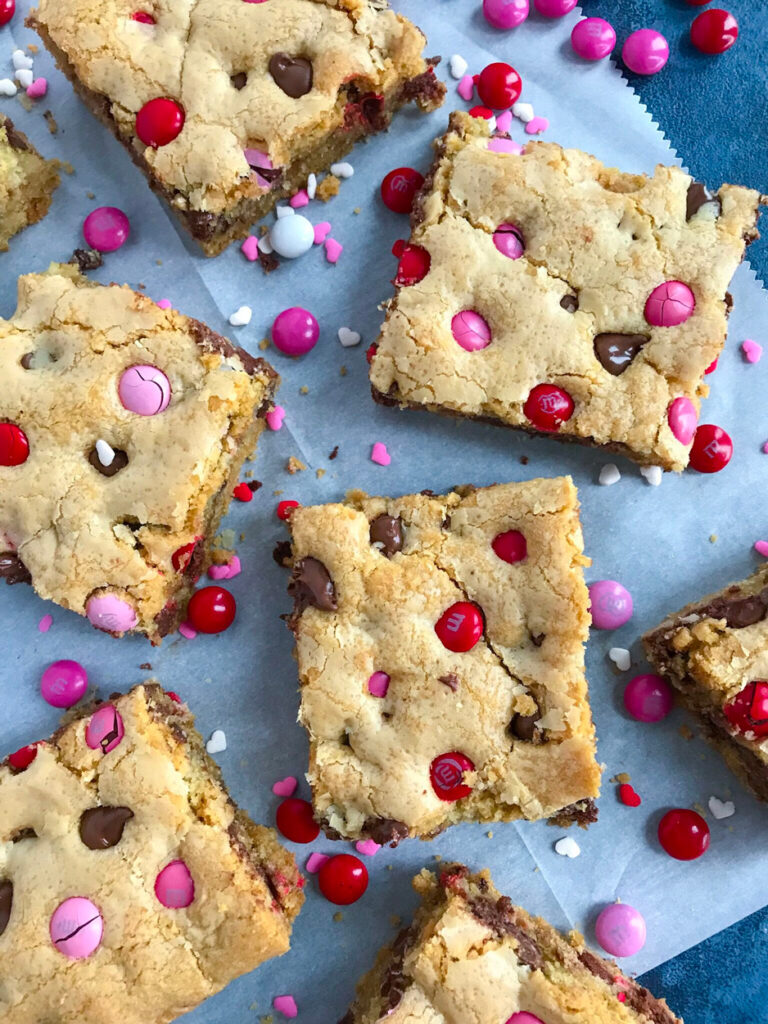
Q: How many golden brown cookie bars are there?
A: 8